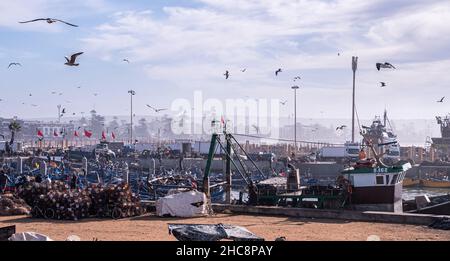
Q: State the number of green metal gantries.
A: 1